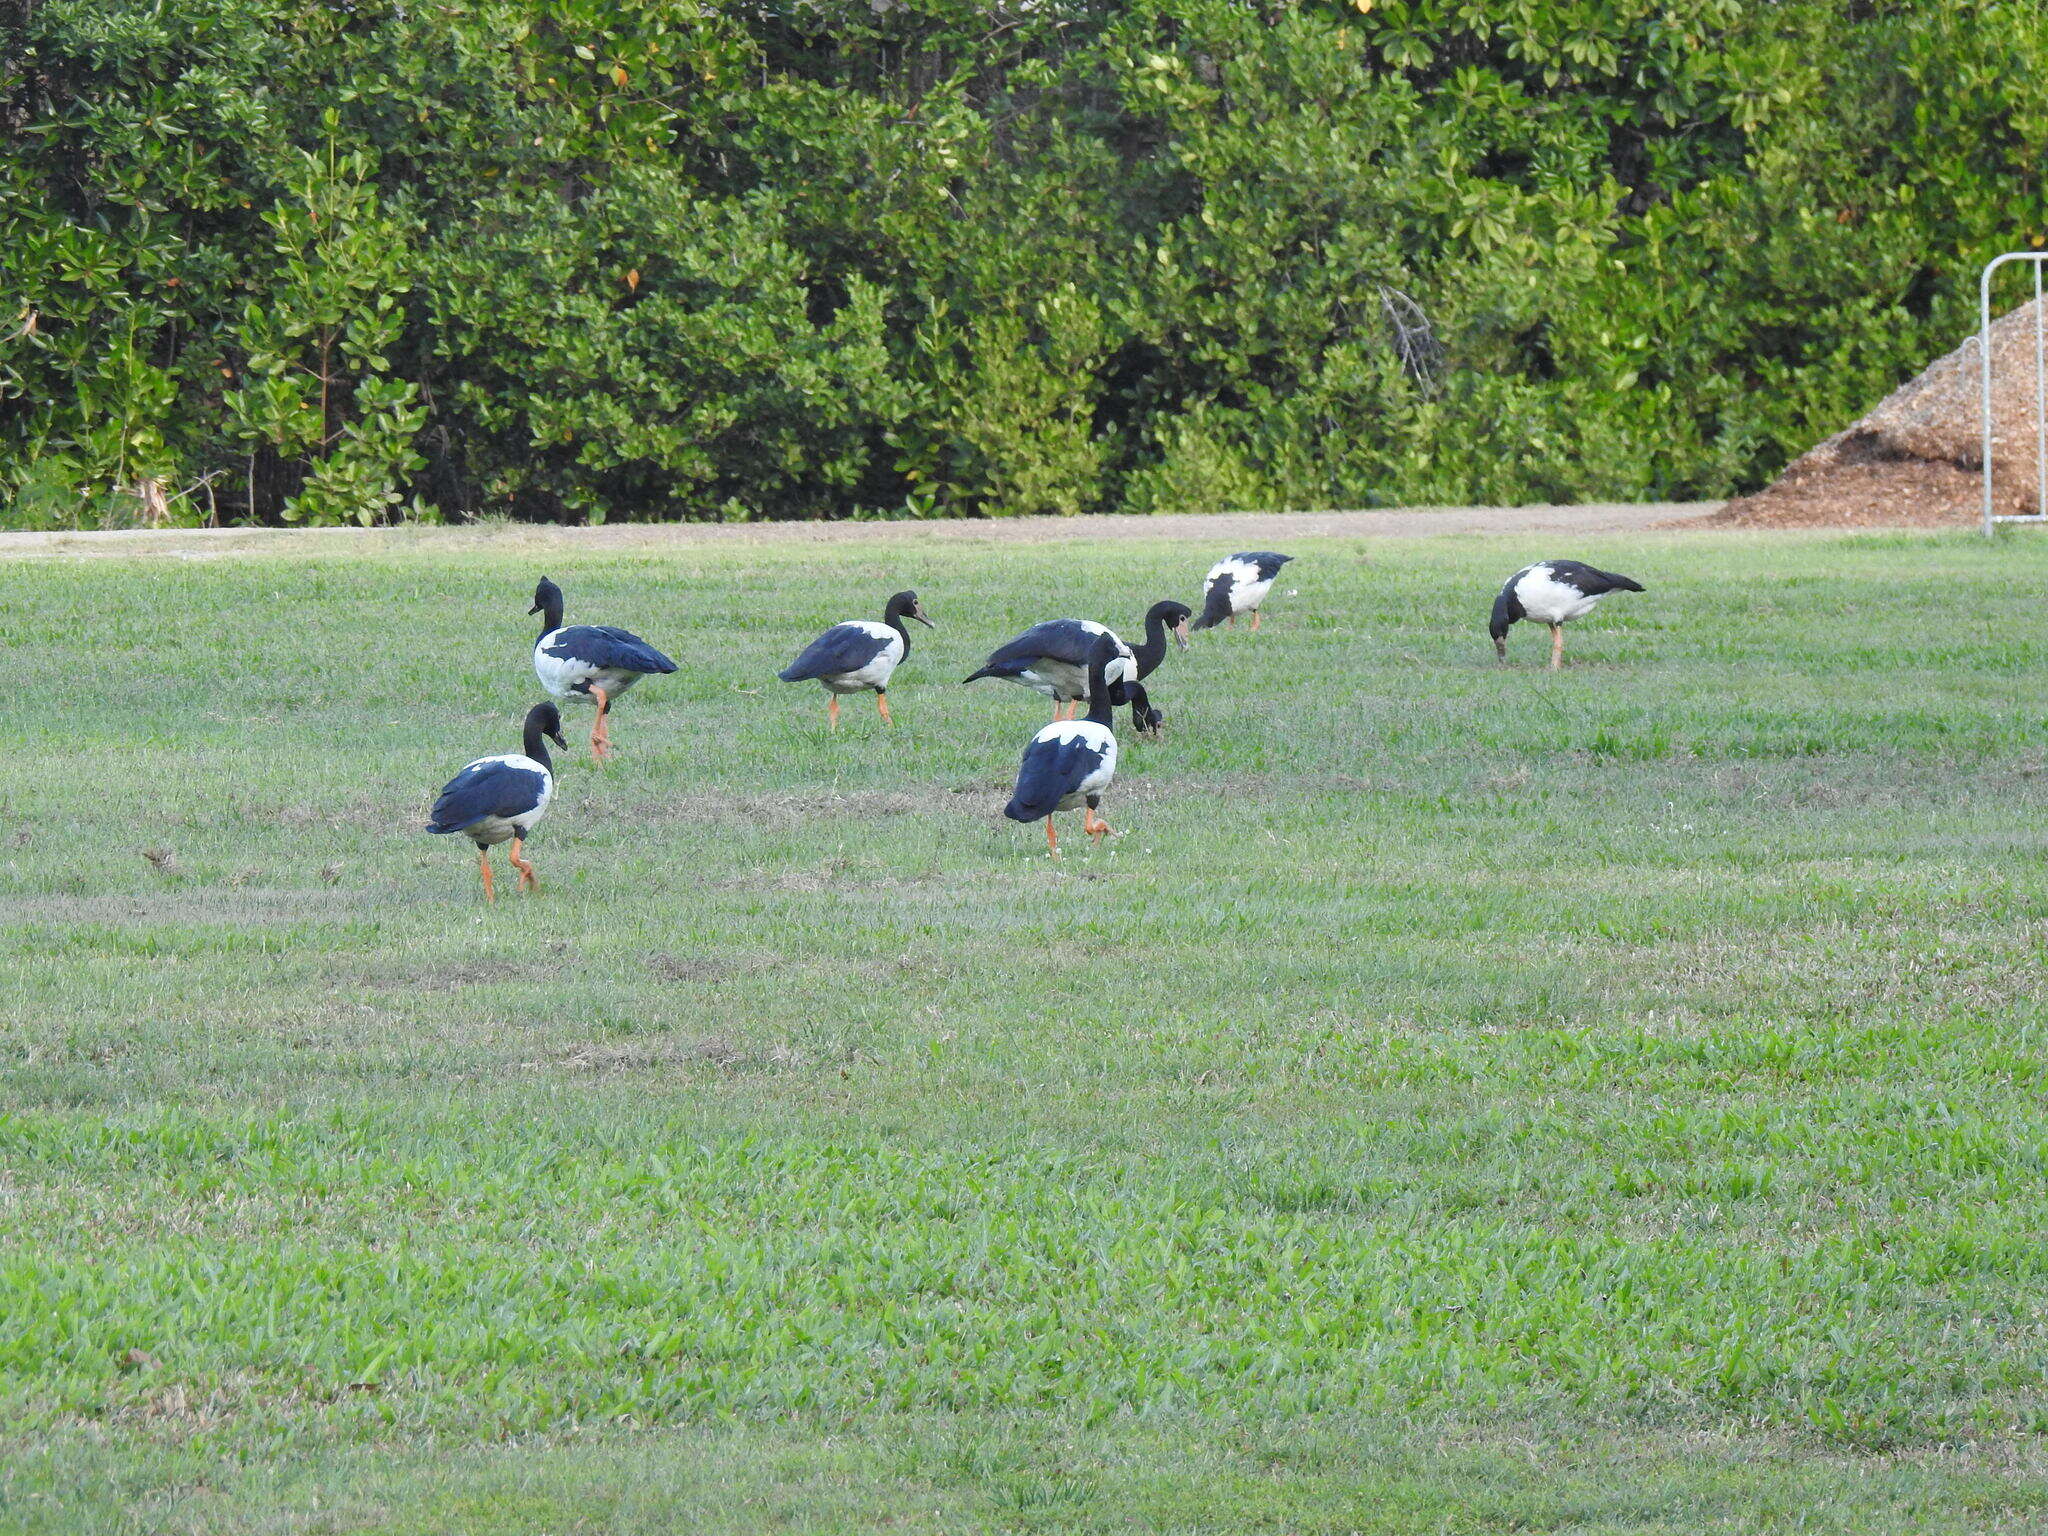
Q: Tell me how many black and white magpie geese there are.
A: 8